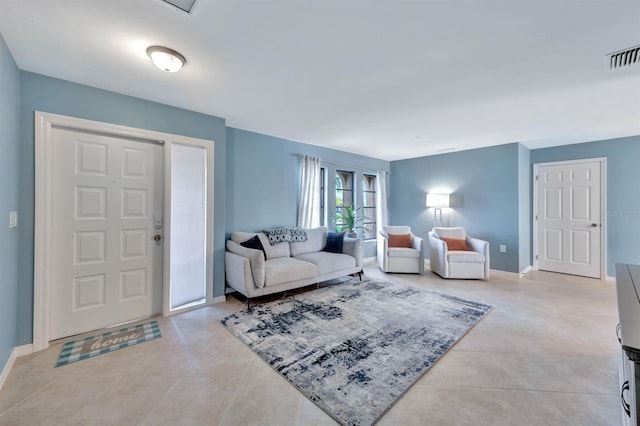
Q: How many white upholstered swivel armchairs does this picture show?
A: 2